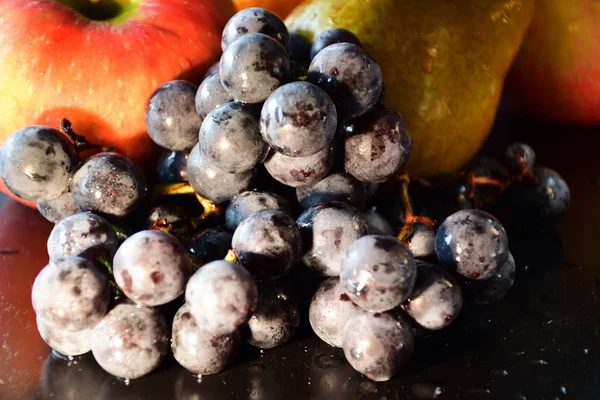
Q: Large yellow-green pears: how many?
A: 1